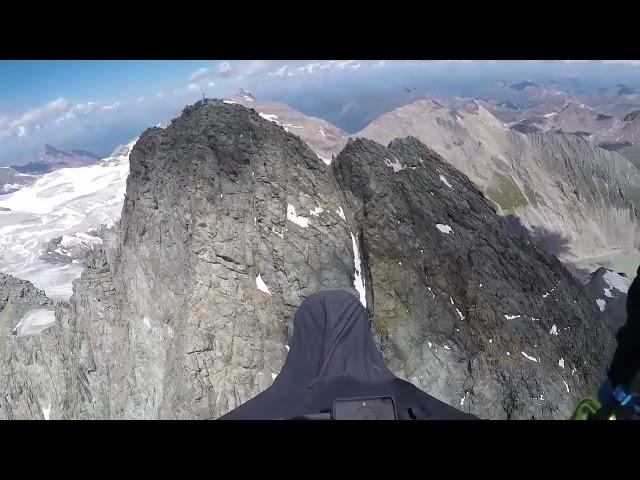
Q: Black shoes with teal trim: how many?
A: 0